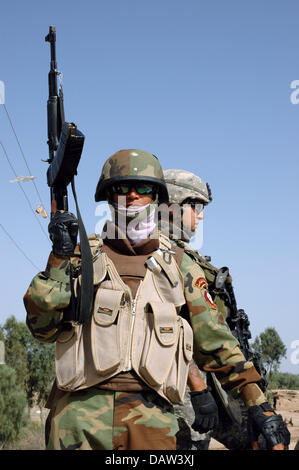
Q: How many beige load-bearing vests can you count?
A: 1